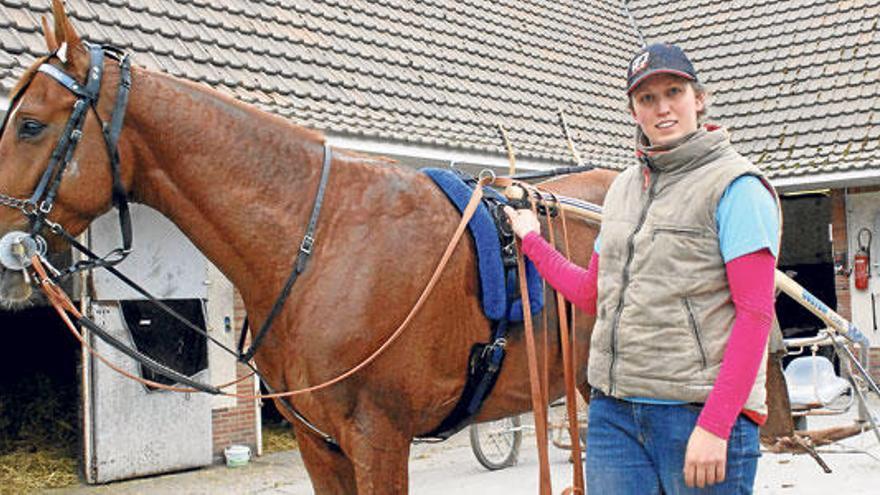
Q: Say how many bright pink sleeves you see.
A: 2